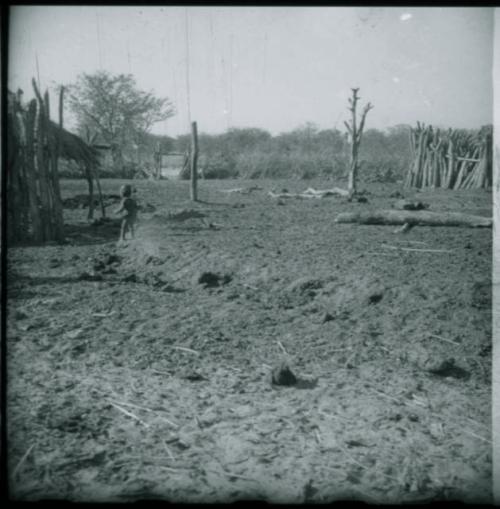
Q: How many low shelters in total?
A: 1